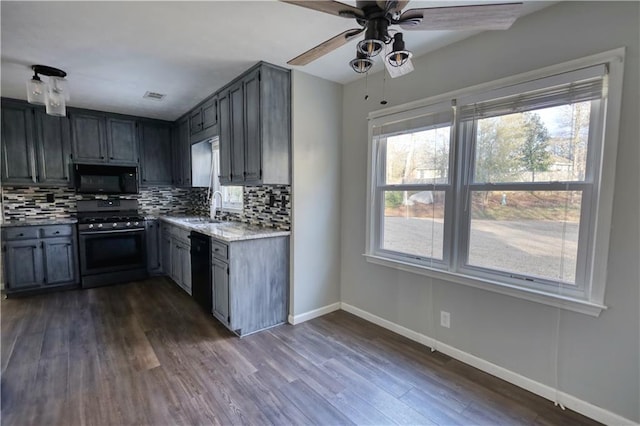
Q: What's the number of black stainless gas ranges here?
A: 1